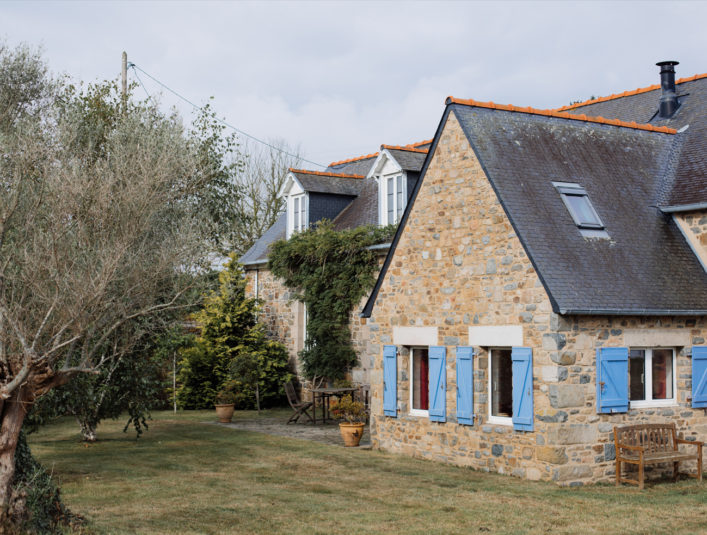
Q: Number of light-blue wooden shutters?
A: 6